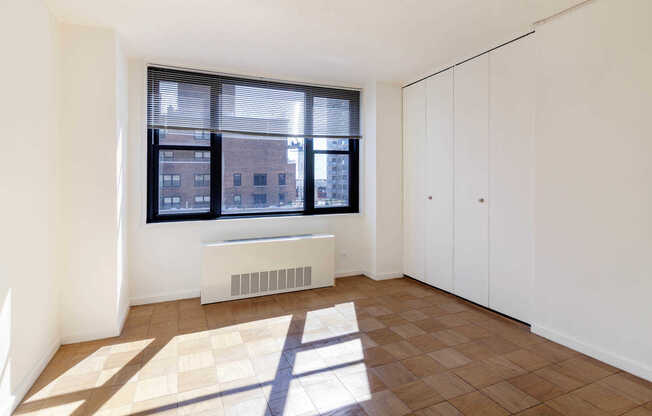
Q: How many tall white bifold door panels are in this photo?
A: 4